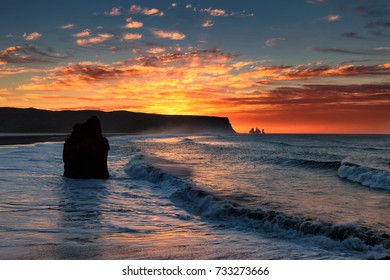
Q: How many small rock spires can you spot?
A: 3